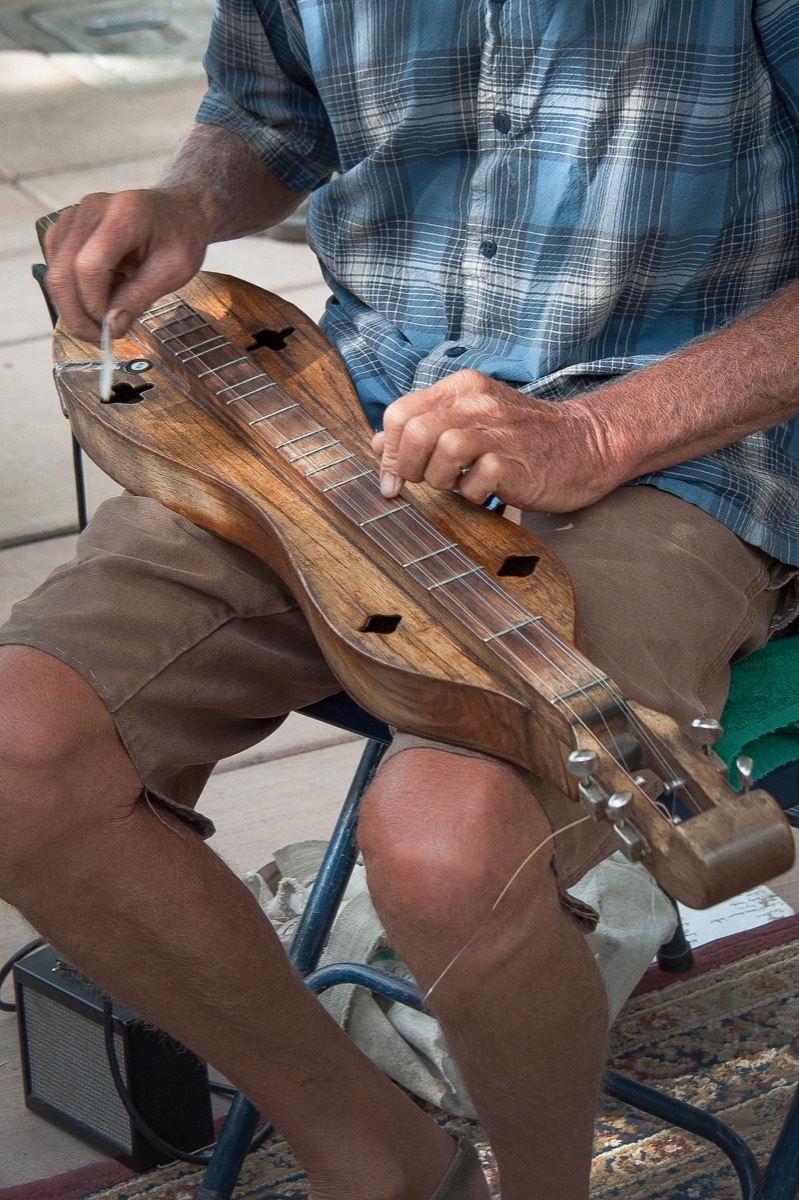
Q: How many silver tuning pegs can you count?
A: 4